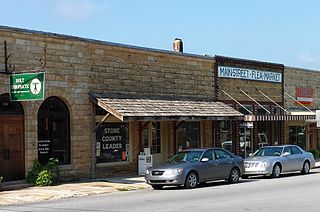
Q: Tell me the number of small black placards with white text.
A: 1